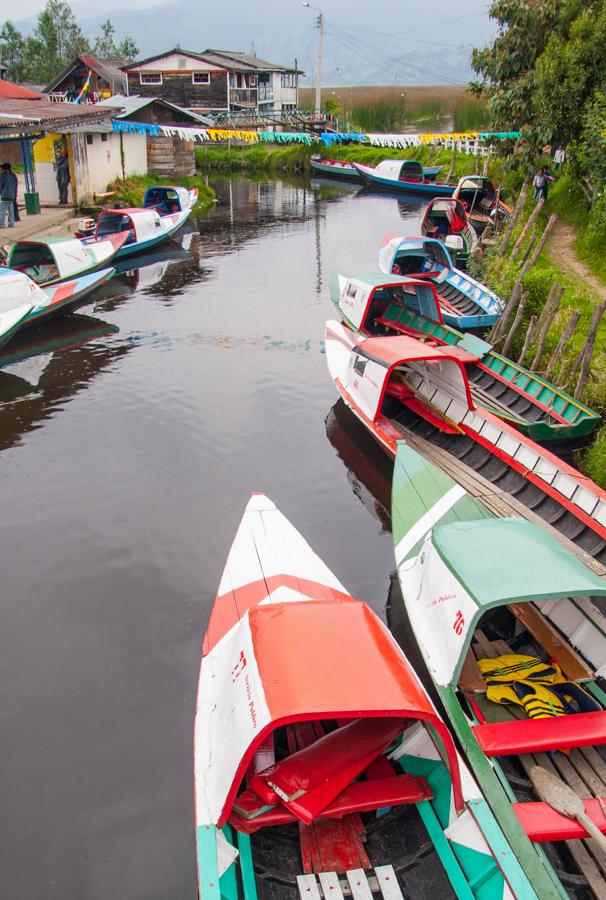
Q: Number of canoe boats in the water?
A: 14